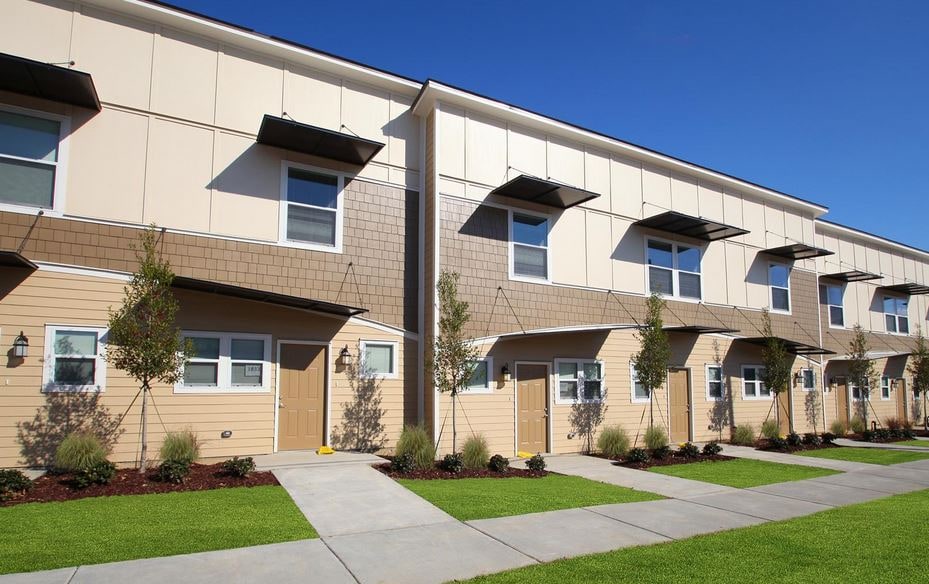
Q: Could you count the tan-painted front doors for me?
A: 6